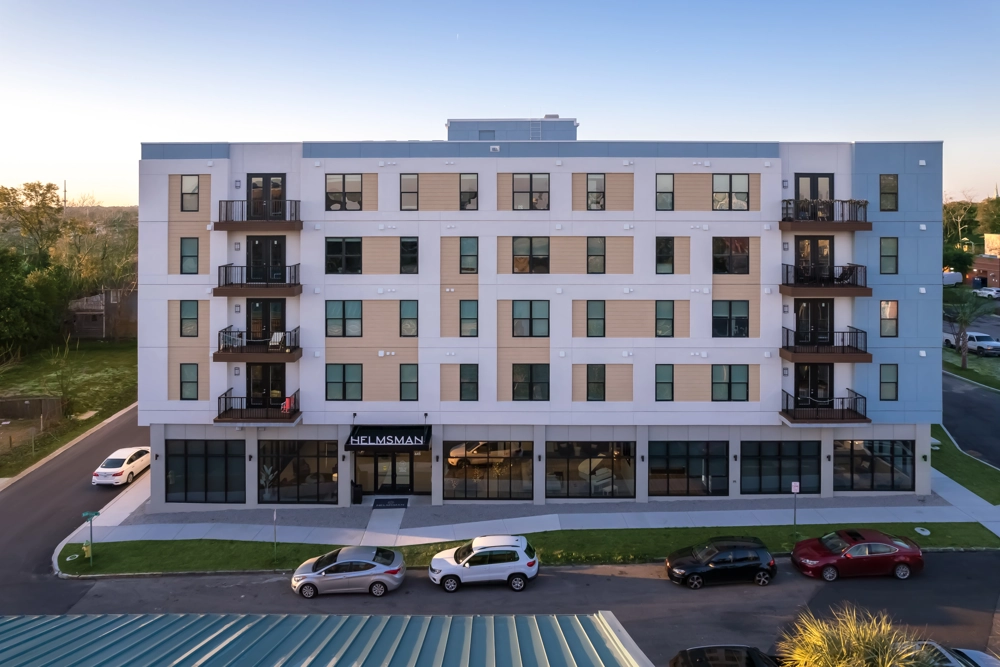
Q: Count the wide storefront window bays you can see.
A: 7